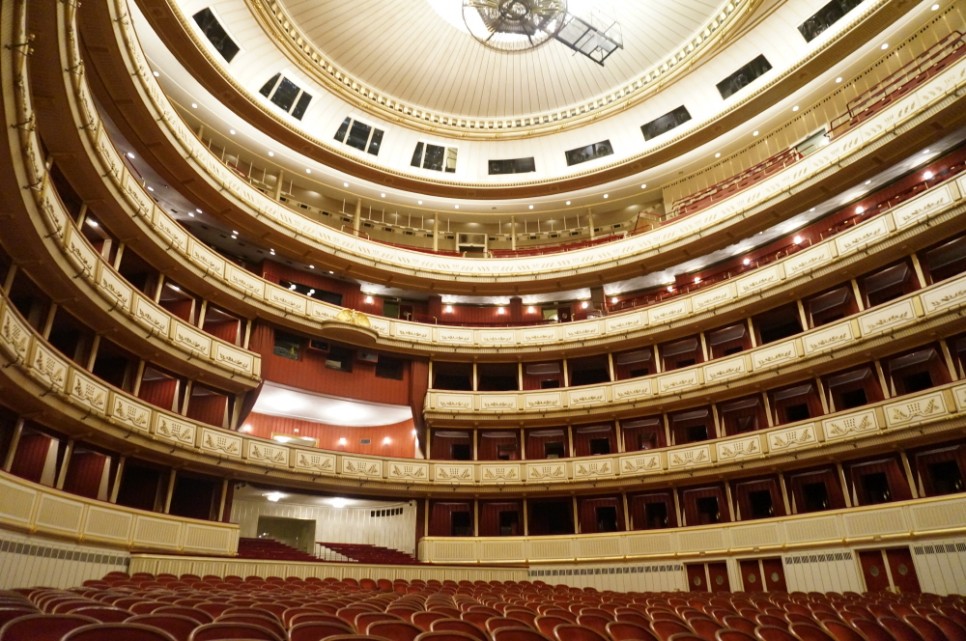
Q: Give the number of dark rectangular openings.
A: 9